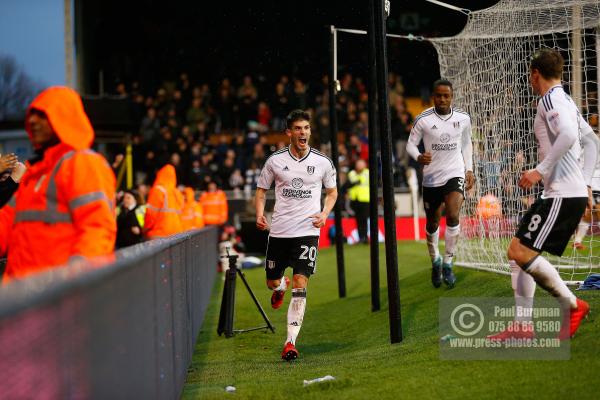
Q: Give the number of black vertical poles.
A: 3